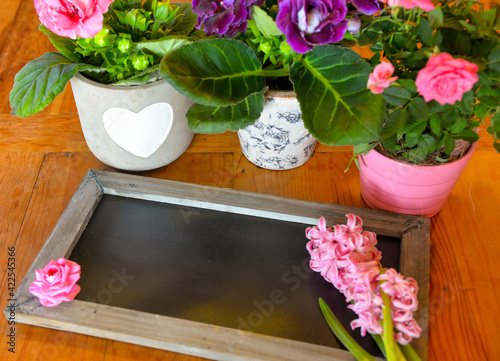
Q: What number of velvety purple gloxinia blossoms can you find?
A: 3